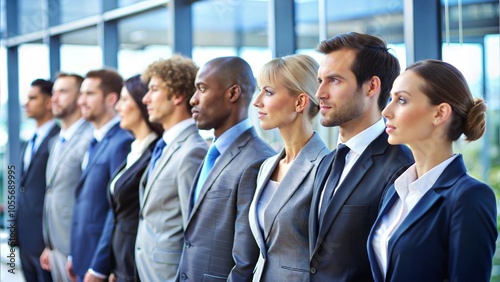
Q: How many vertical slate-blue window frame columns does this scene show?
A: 6